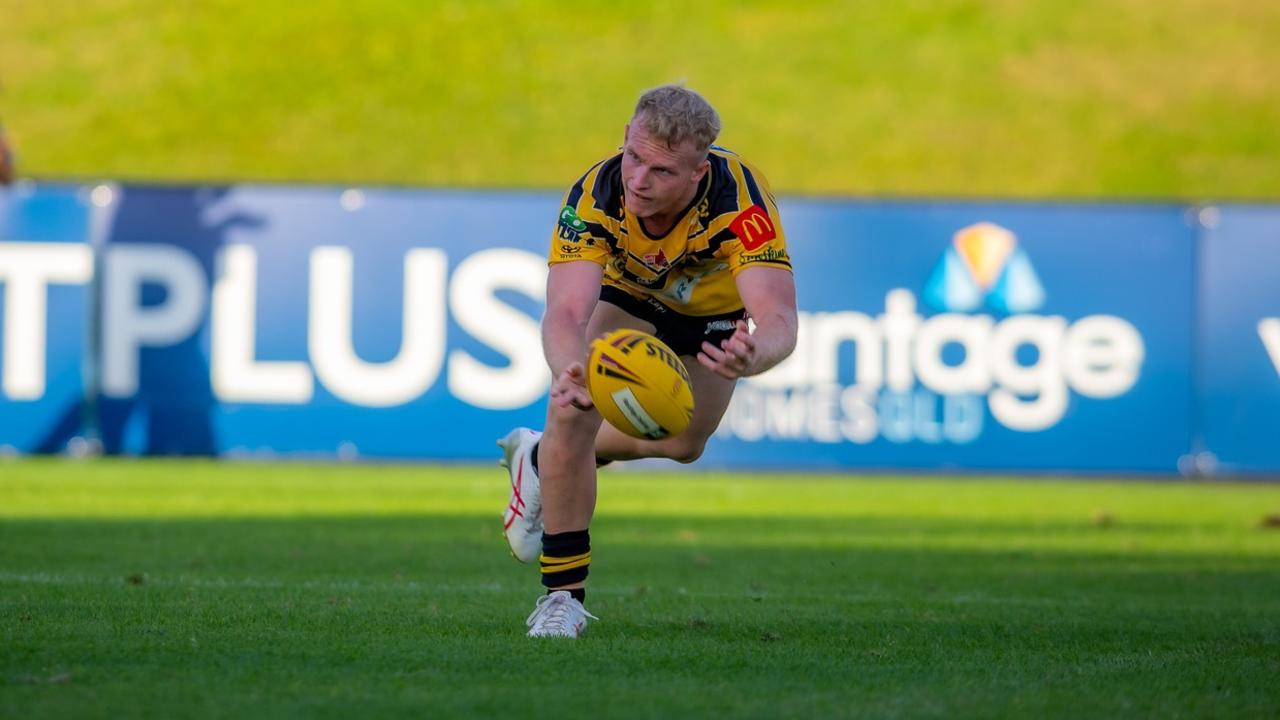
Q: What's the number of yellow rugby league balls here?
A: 1